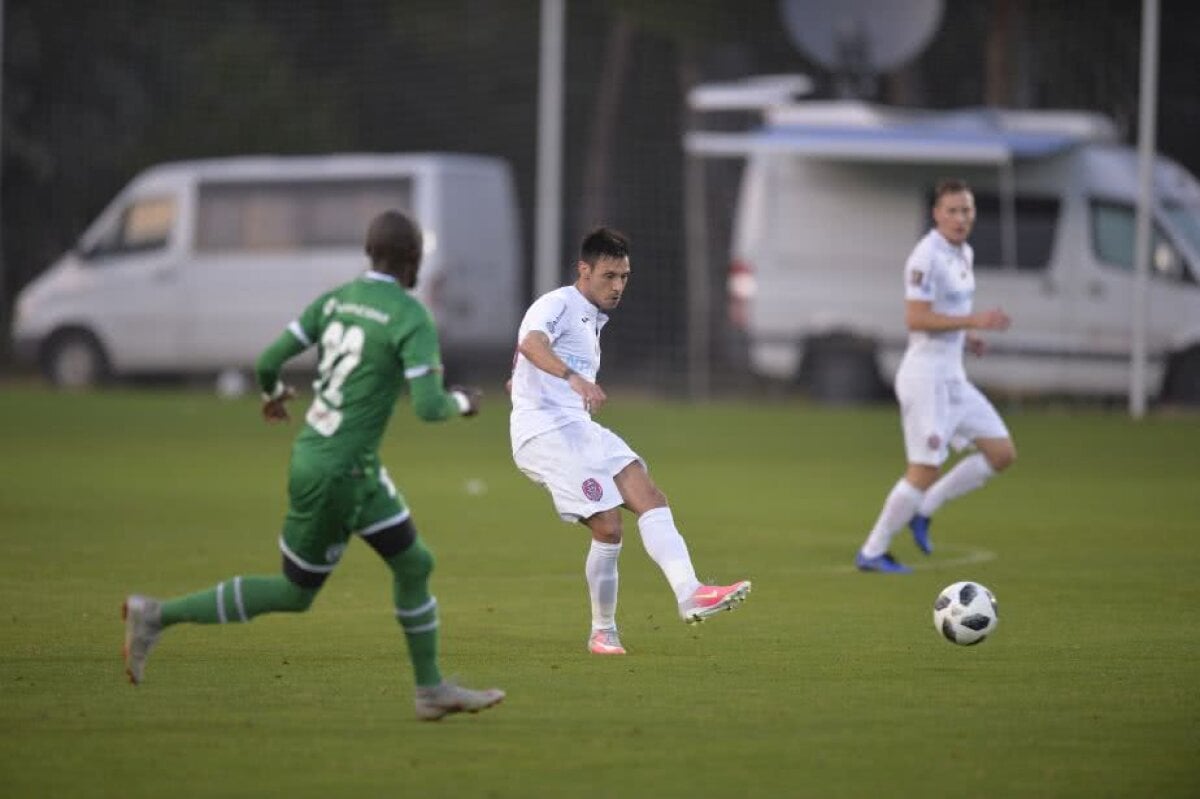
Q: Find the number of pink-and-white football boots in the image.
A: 2